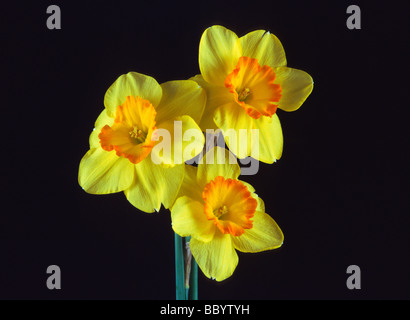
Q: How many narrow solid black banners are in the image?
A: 1